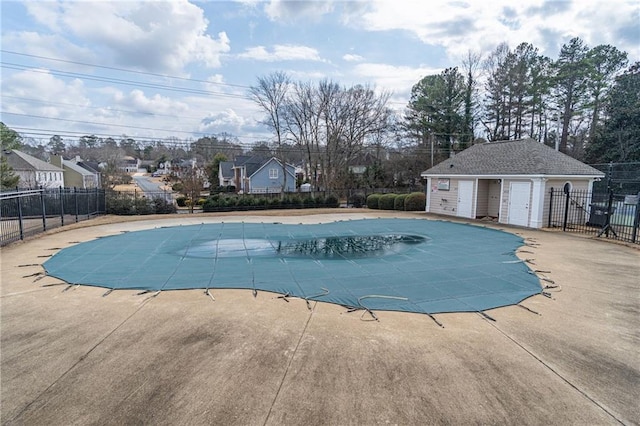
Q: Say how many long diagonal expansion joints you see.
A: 3